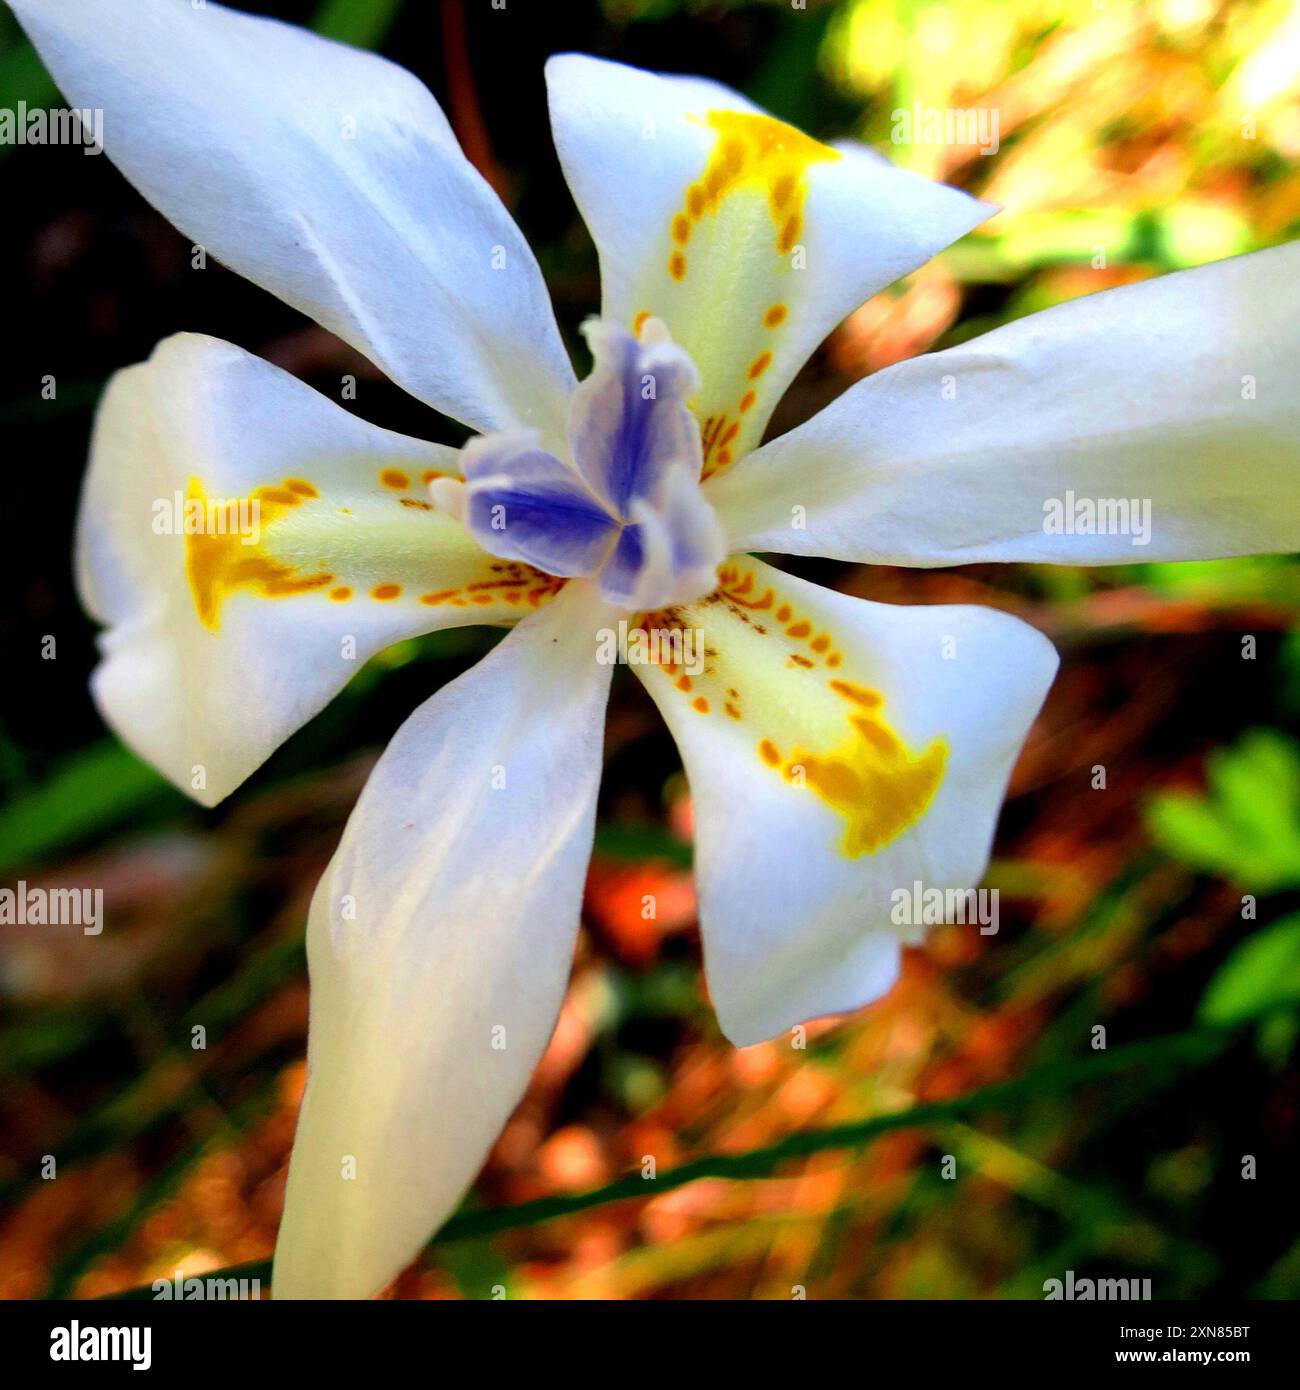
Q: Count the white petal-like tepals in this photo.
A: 6